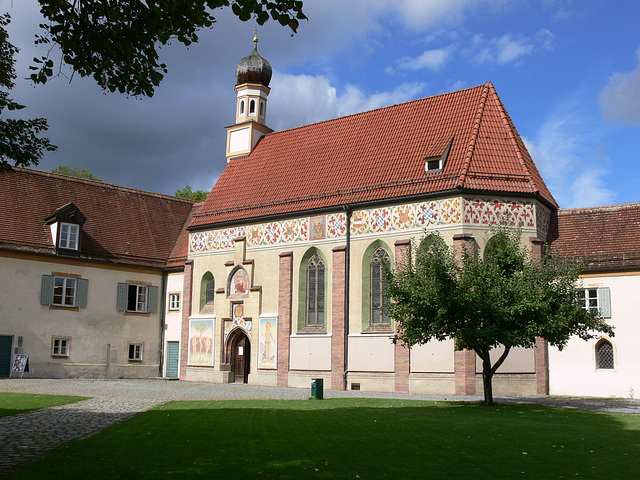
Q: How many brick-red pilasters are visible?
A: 6